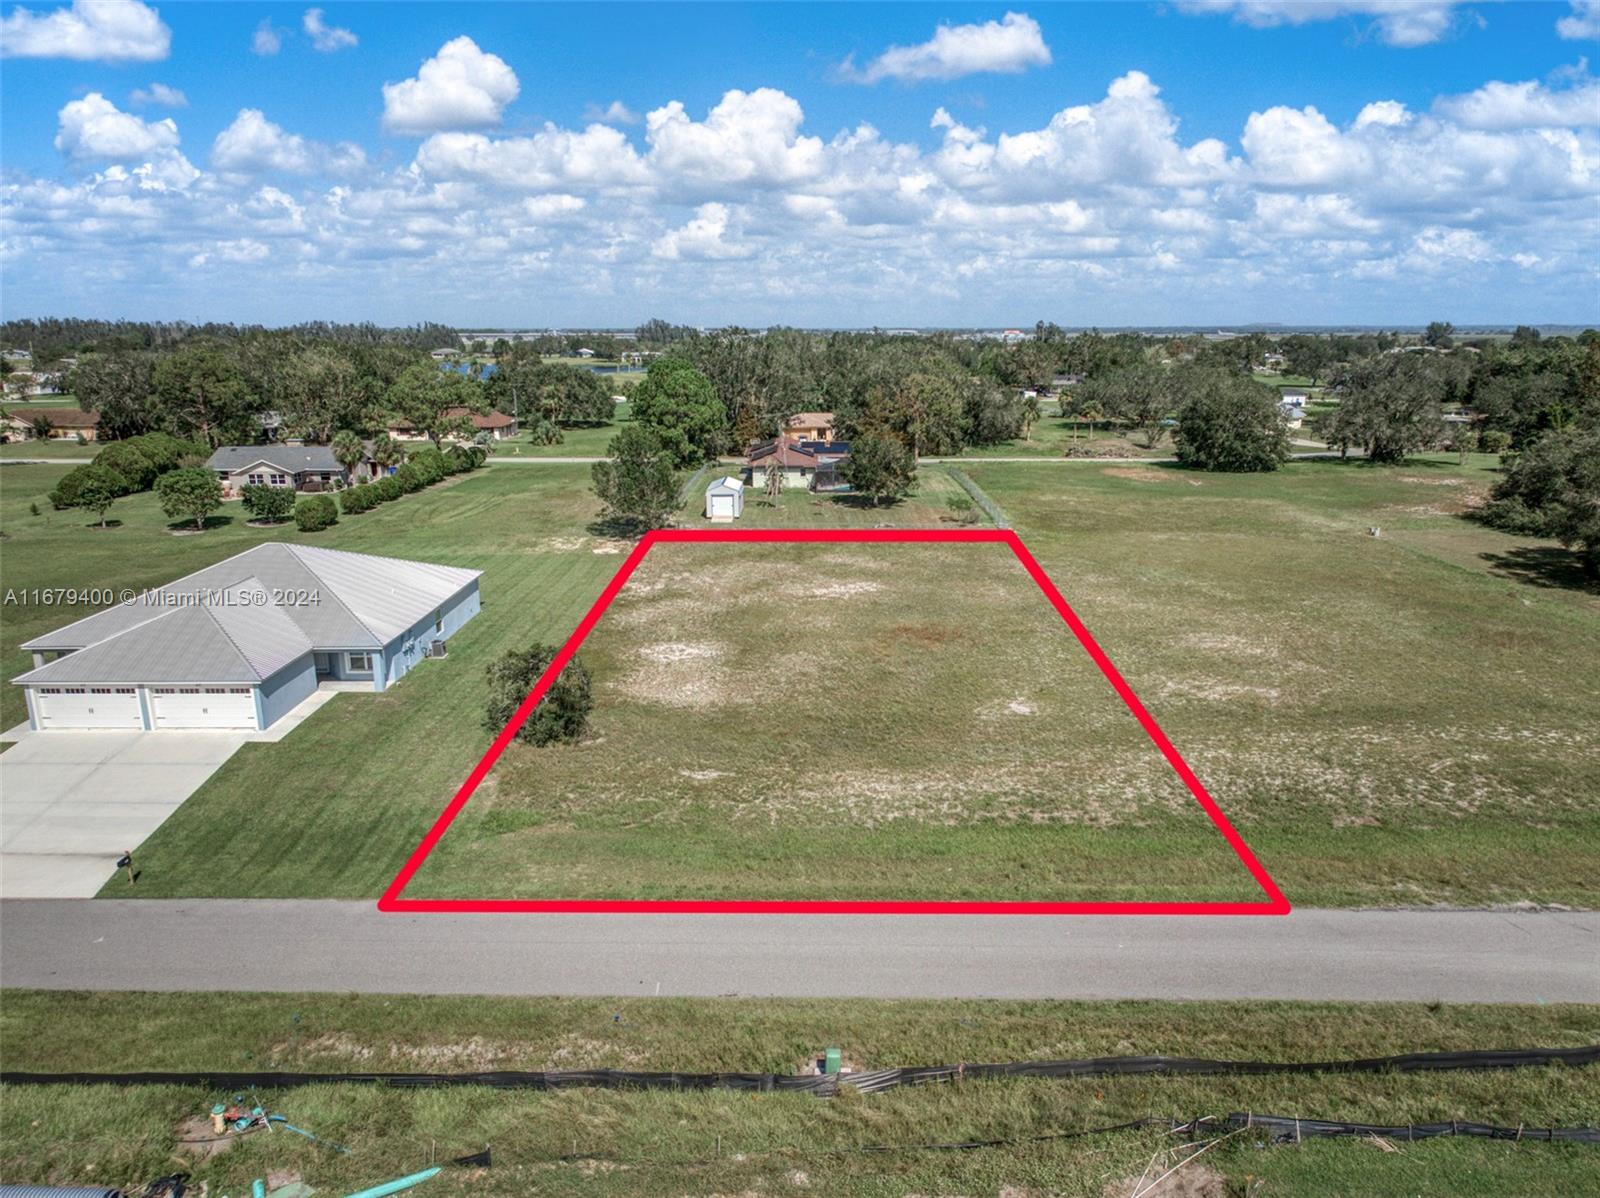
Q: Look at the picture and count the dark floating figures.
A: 0